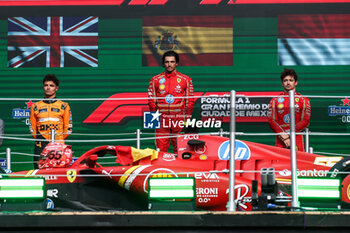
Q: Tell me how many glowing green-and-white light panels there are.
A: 3